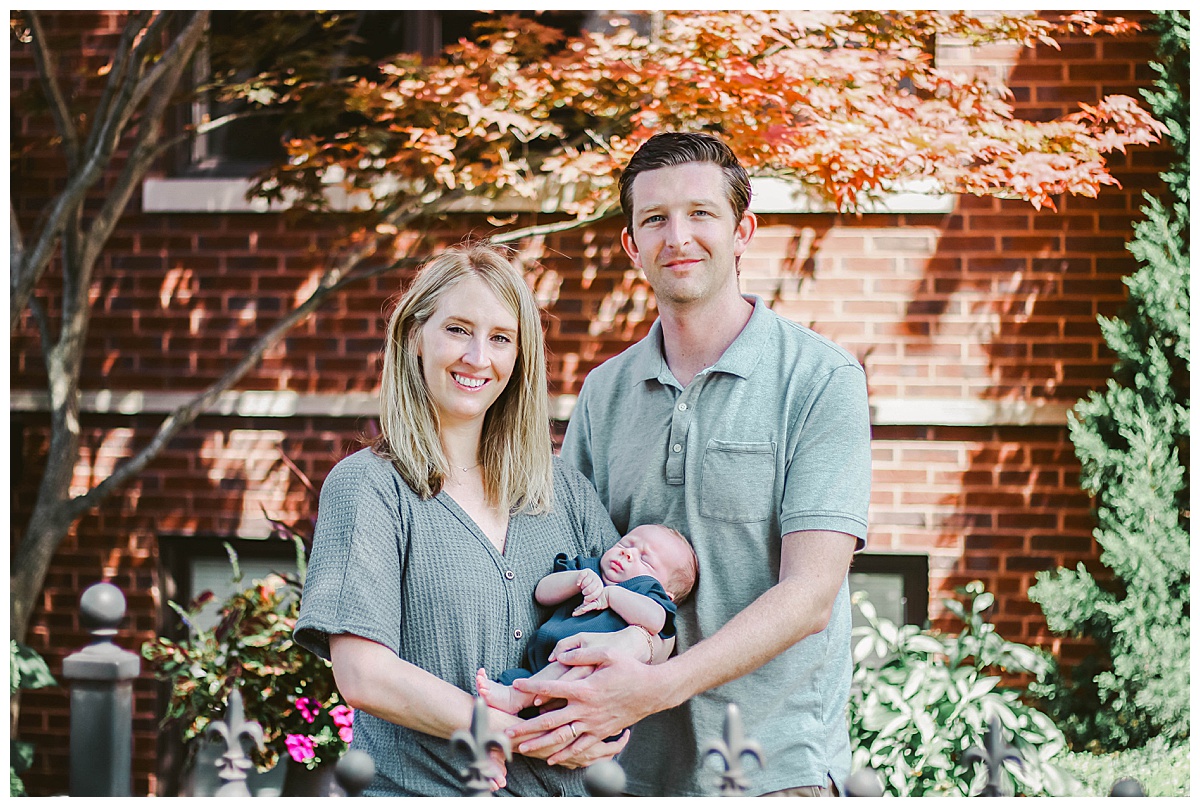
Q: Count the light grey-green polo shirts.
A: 1